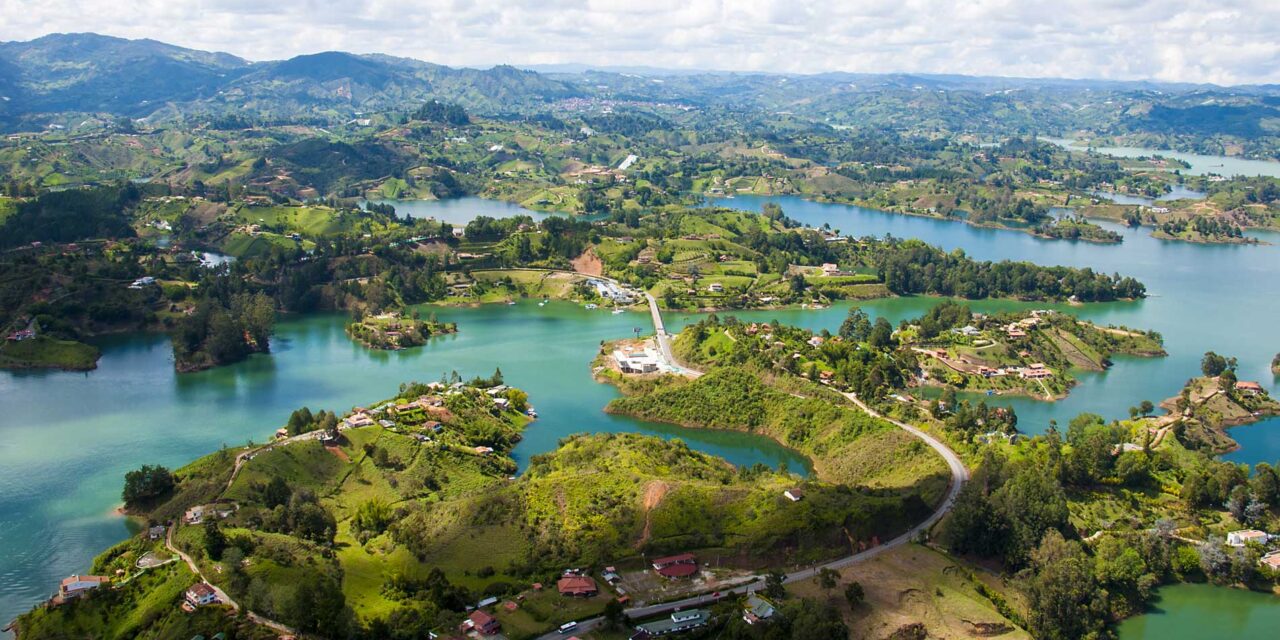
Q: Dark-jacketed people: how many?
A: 0